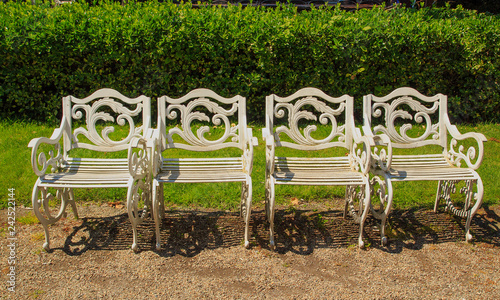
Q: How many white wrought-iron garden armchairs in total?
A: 4